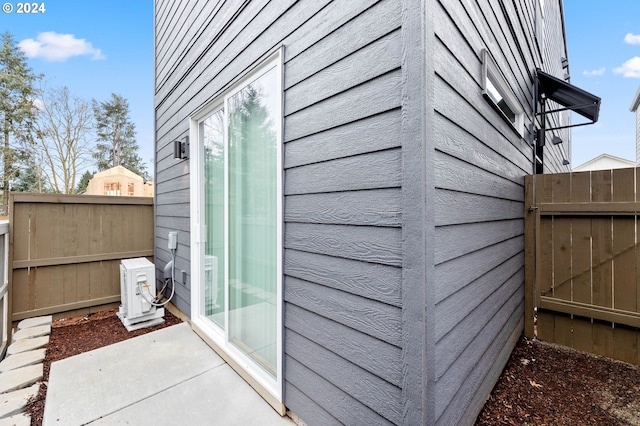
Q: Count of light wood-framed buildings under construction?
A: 1